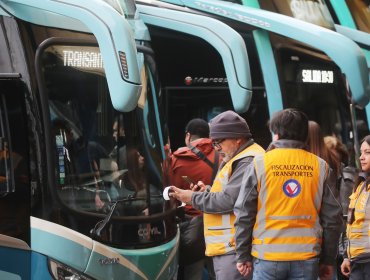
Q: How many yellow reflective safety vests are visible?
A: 3